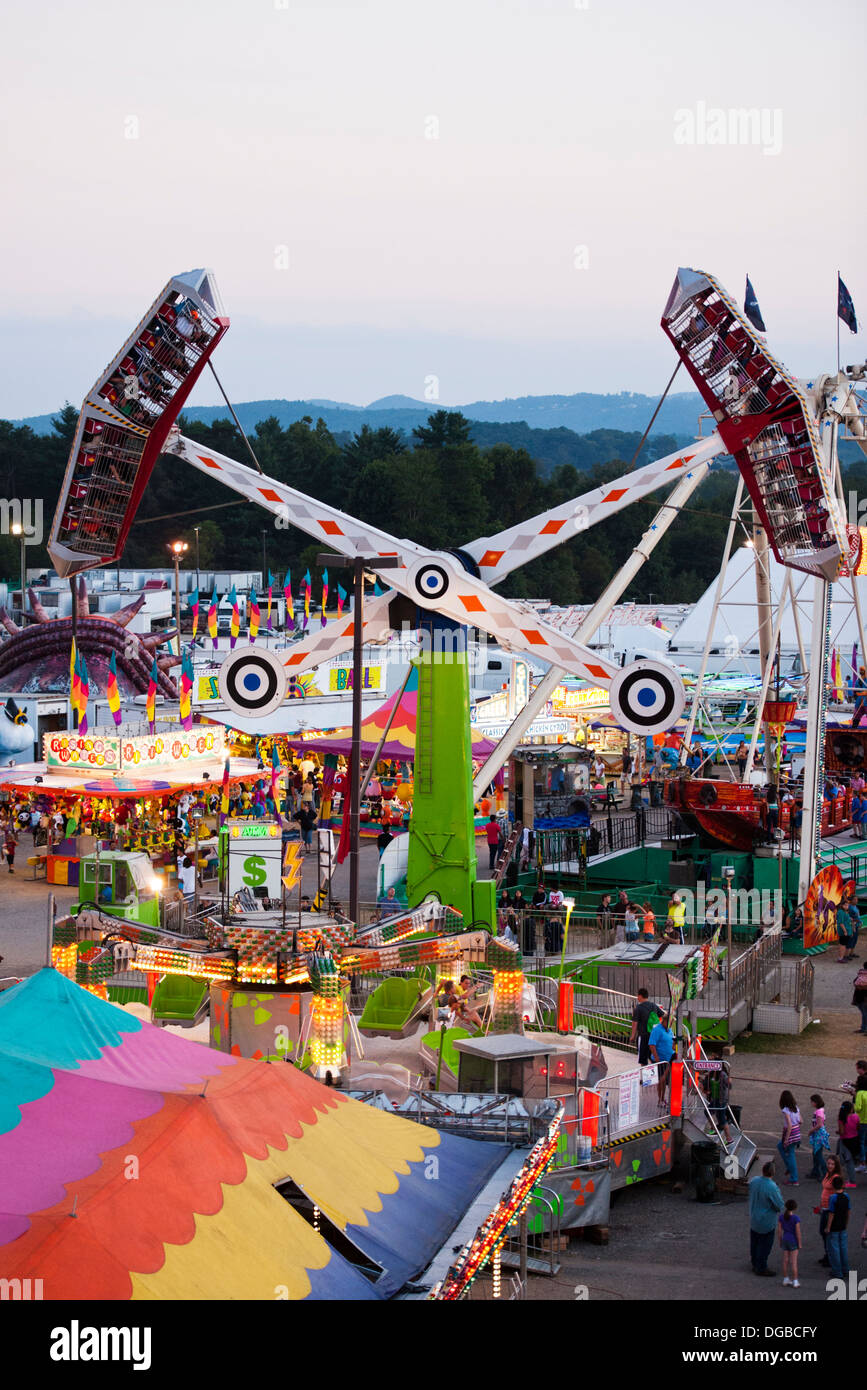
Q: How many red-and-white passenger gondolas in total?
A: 2